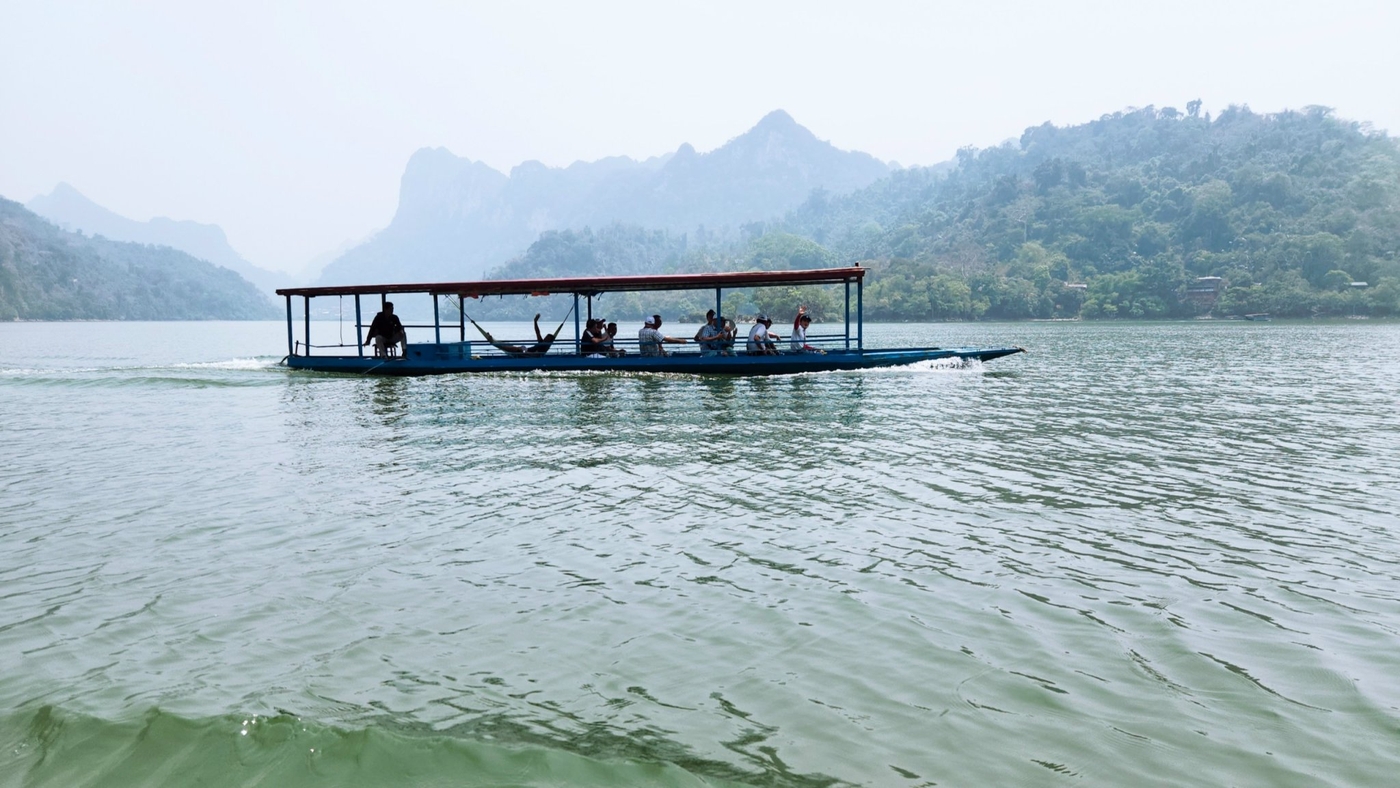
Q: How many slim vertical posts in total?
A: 11